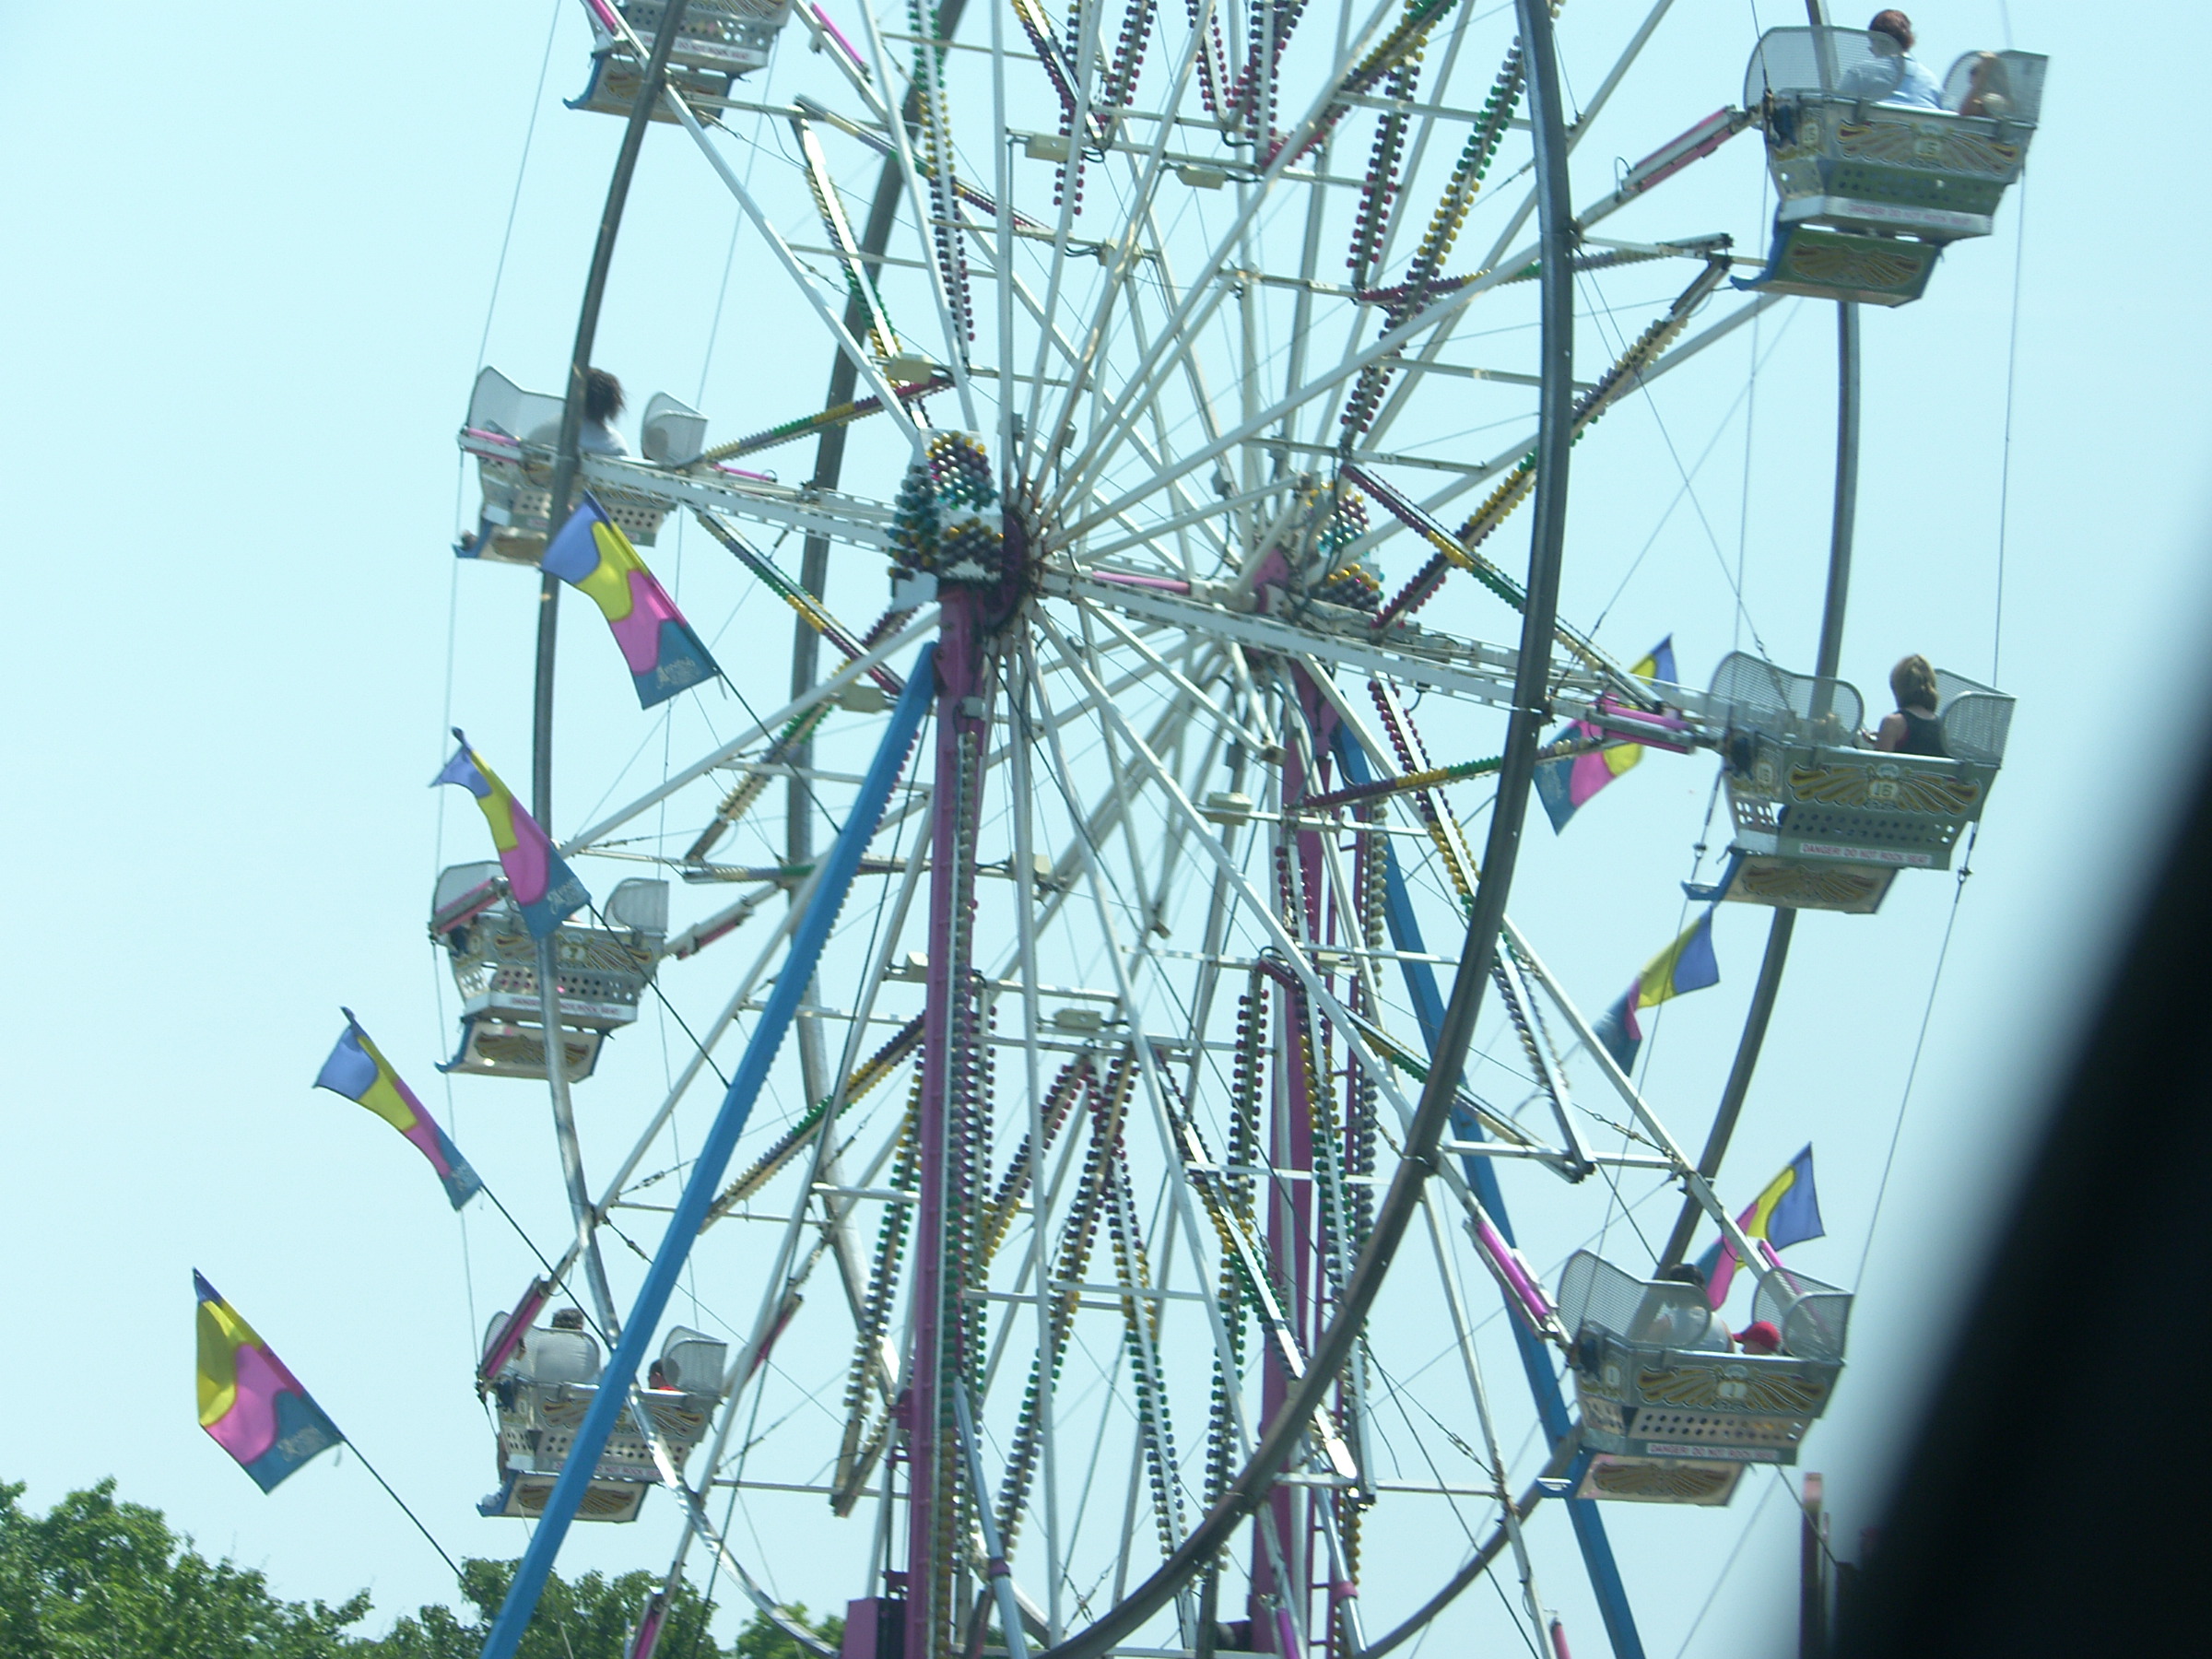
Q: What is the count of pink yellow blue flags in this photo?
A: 7